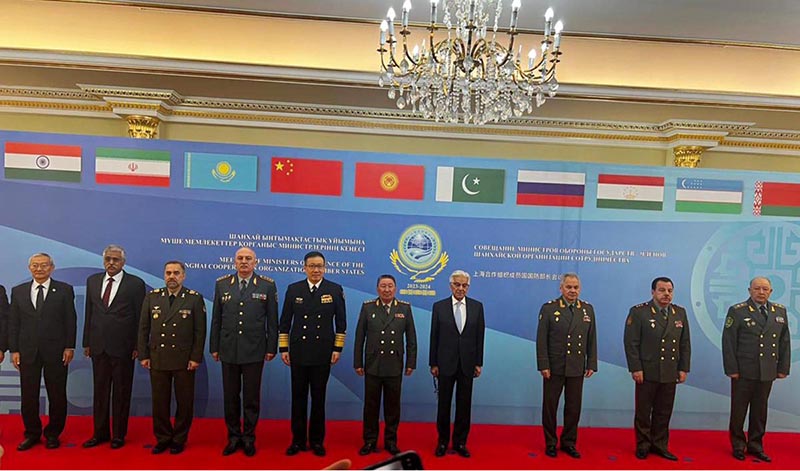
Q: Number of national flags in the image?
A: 10